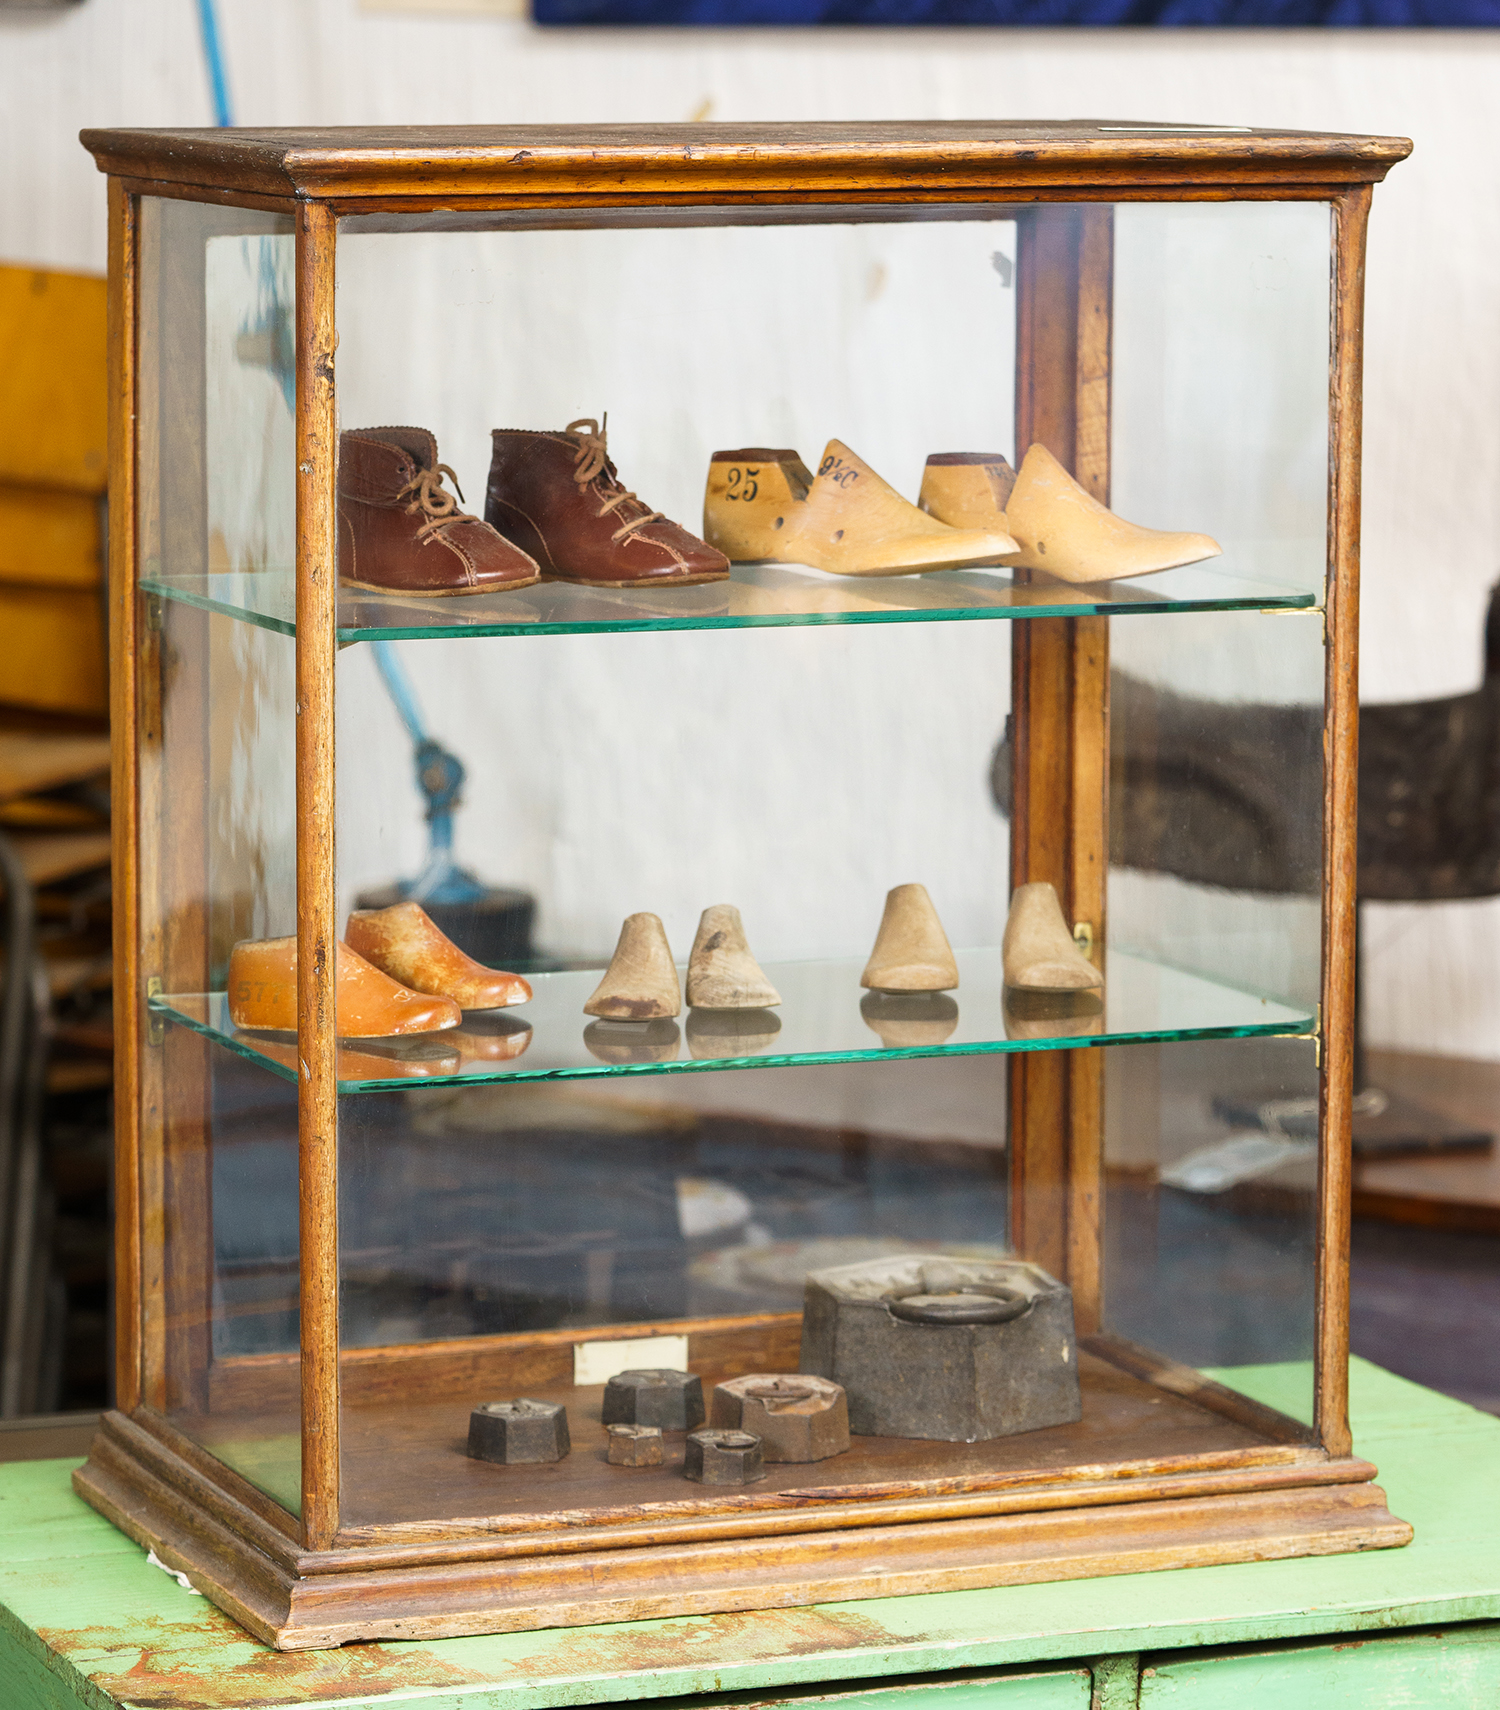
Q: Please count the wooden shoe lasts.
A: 8